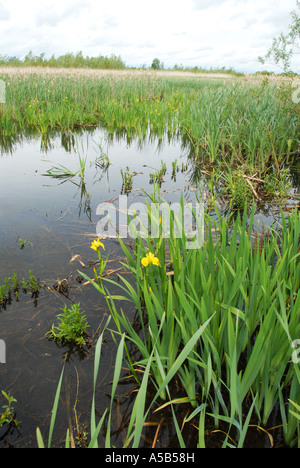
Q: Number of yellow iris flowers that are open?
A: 2